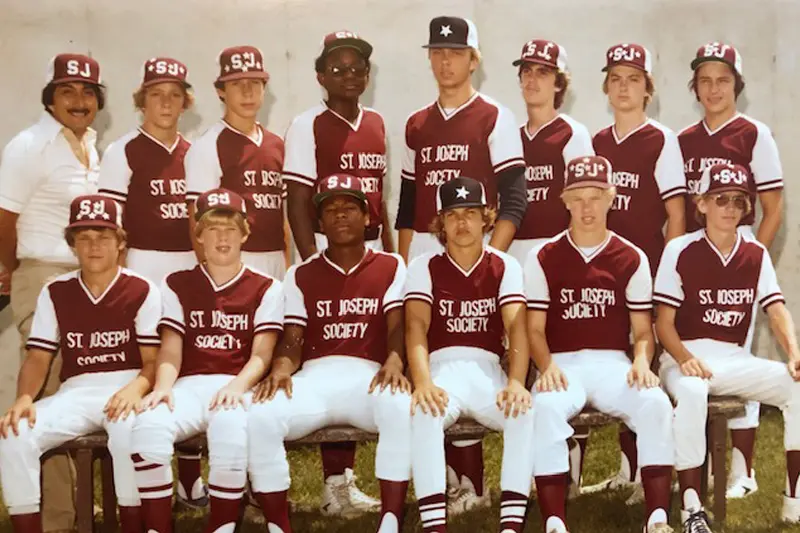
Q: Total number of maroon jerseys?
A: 13